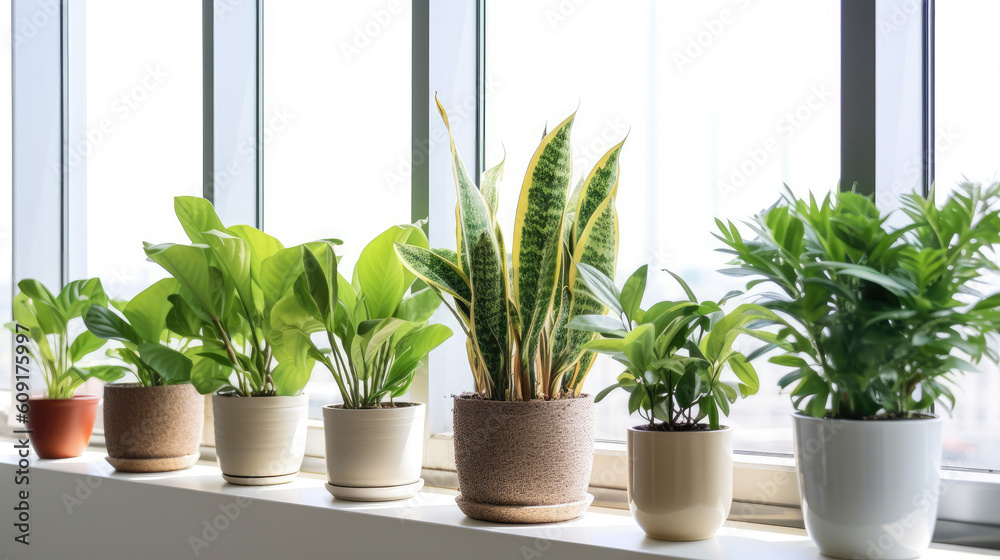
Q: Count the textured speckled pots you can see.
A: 2